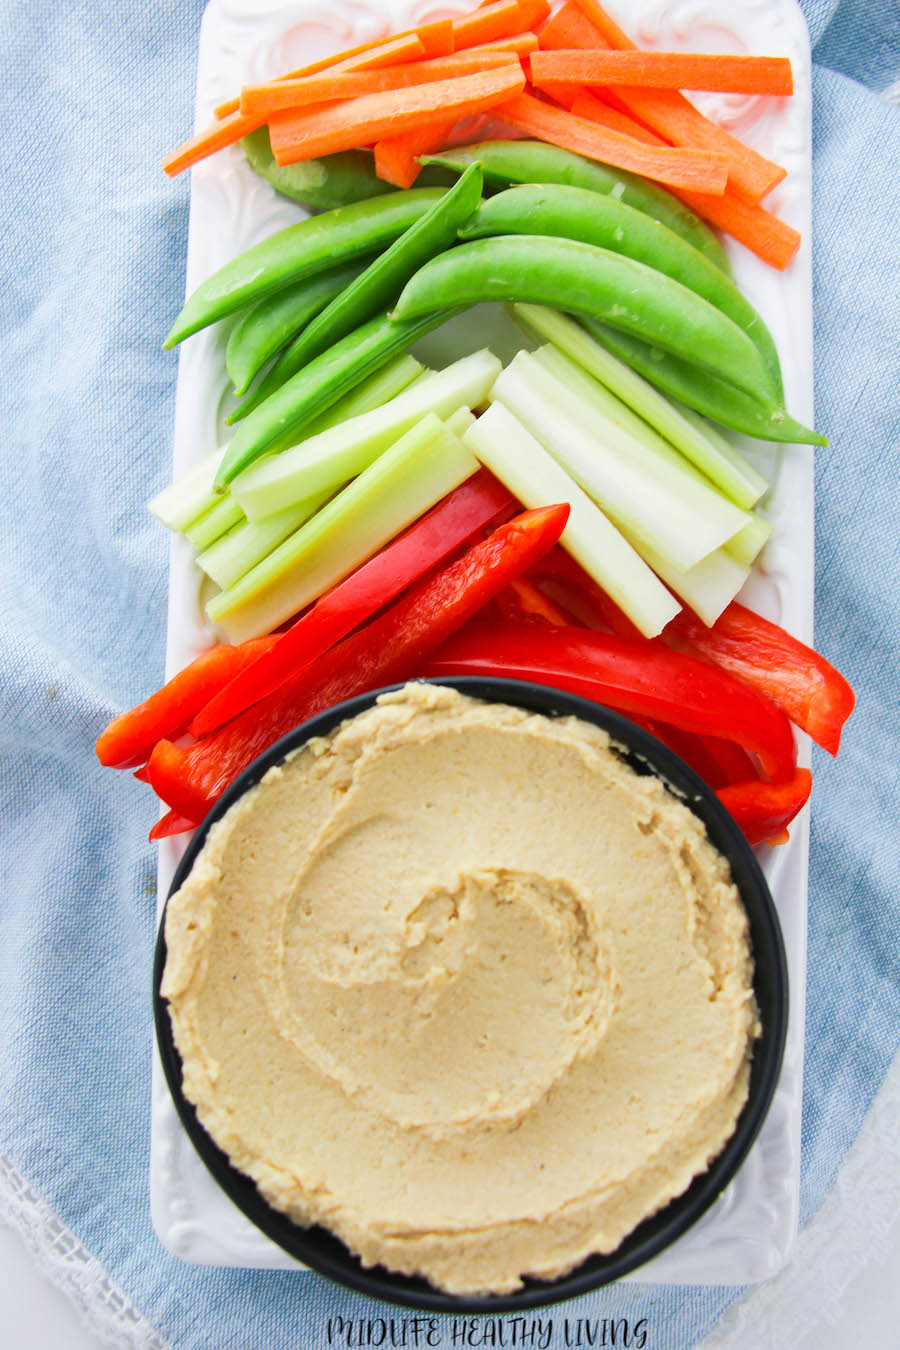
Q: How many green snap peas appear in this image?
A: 9